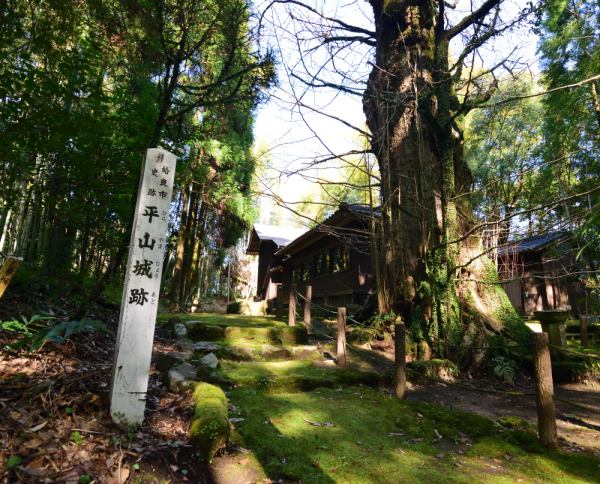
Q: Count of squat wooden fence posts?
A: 5